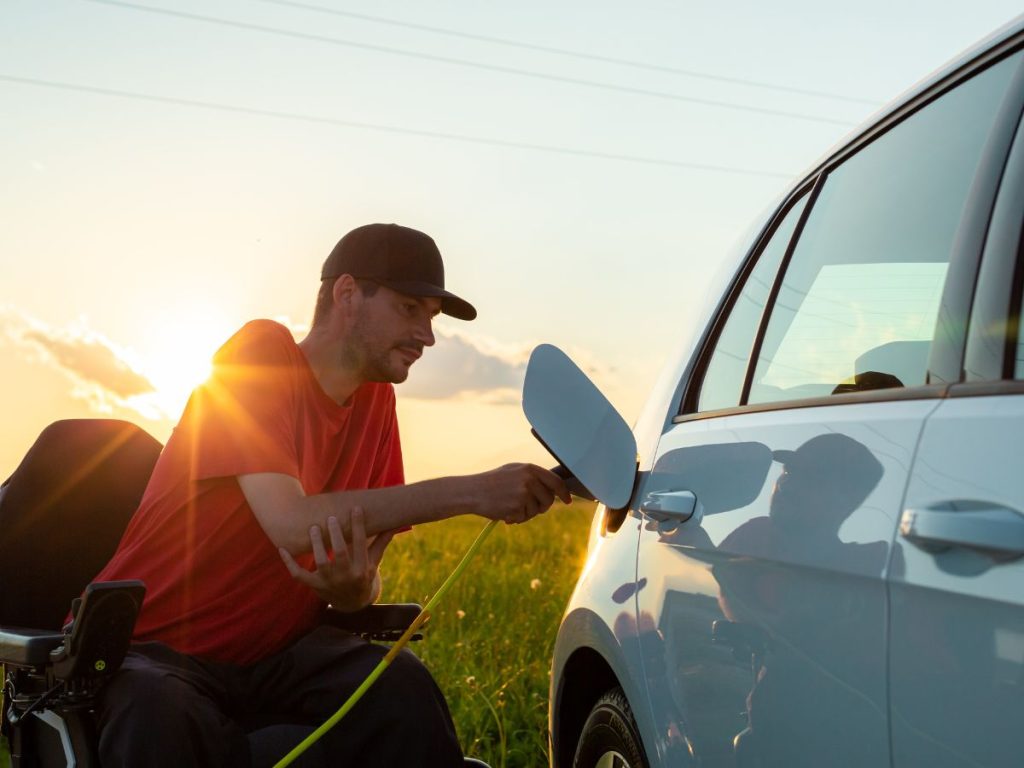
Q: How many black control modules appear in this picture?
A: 1